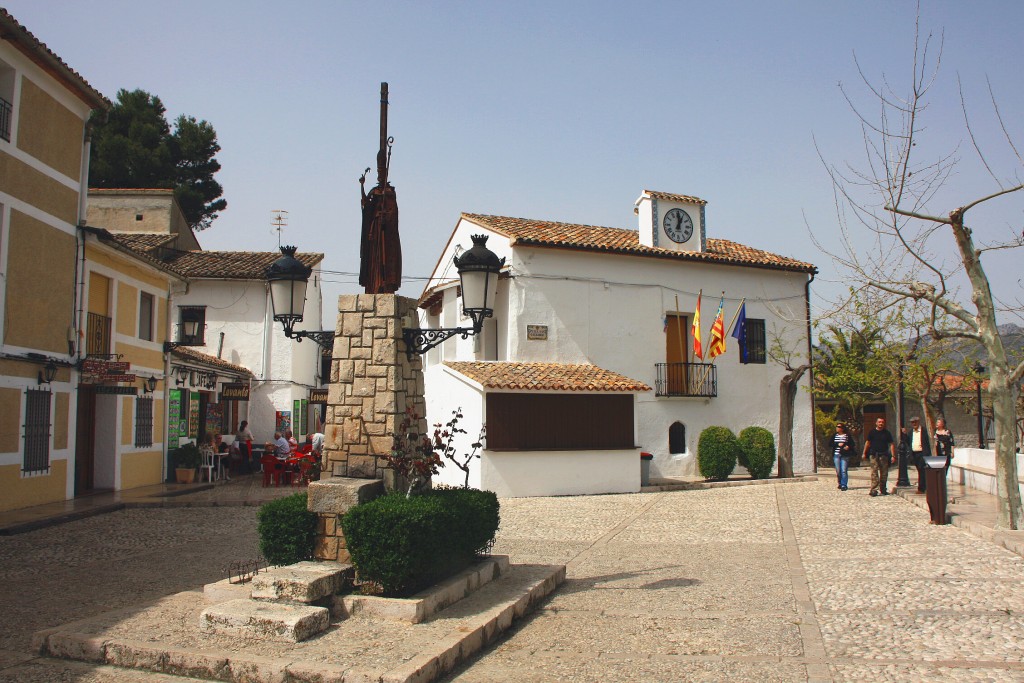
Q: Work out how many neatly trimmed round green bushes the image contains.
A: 2